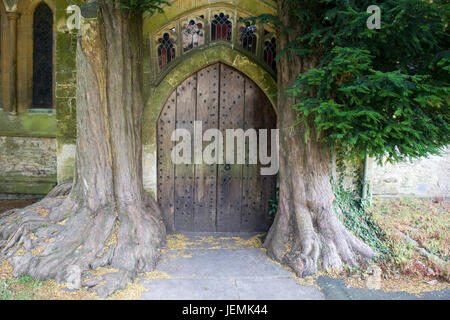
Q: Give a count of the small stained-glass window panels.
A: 5